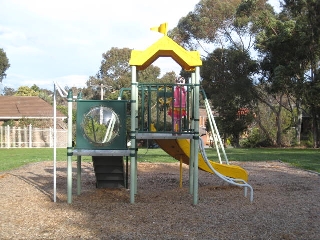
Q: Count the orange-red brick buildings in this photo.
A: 2